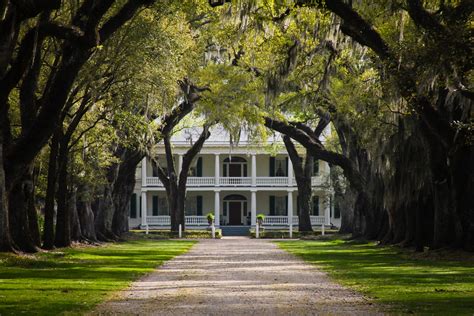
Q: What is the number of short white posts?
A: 6